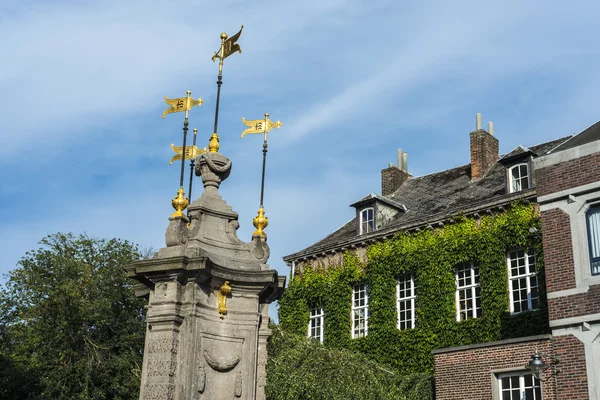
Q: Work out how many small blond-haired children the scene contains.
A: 0